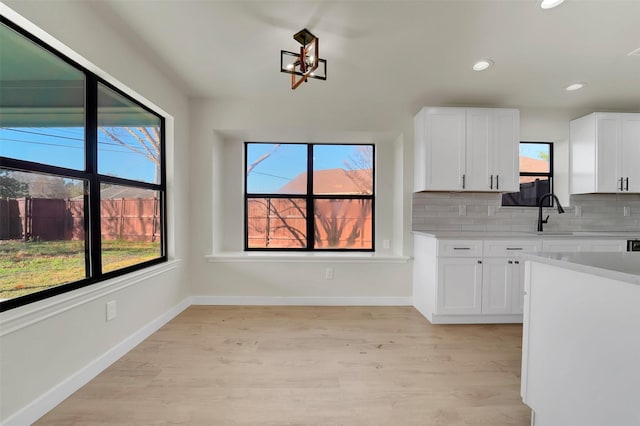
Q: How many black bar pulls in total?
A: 7